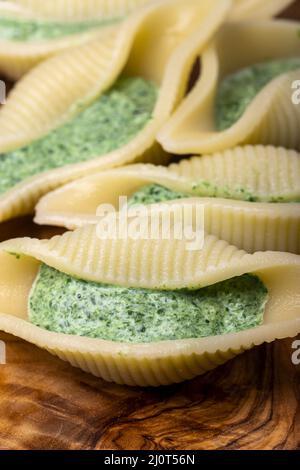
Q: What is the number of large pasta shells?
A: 5